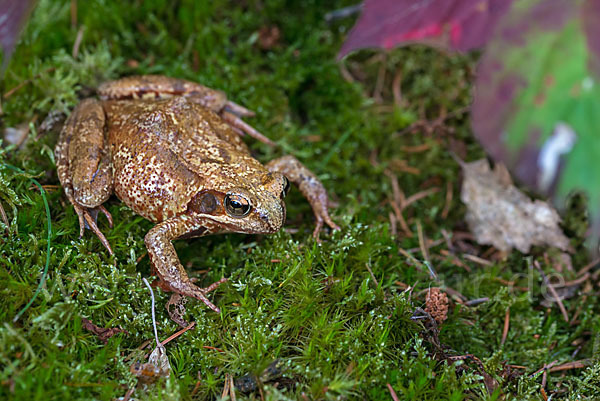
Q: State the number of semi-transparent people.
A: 0